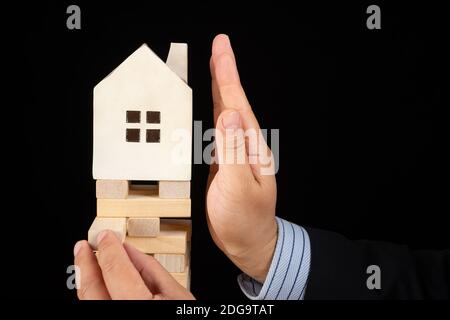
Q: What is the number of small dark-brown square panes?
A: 4